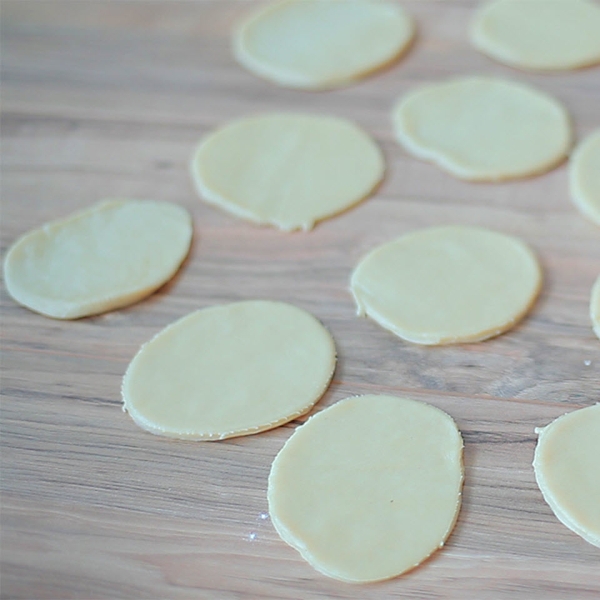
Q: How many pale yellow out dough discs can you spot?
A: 11